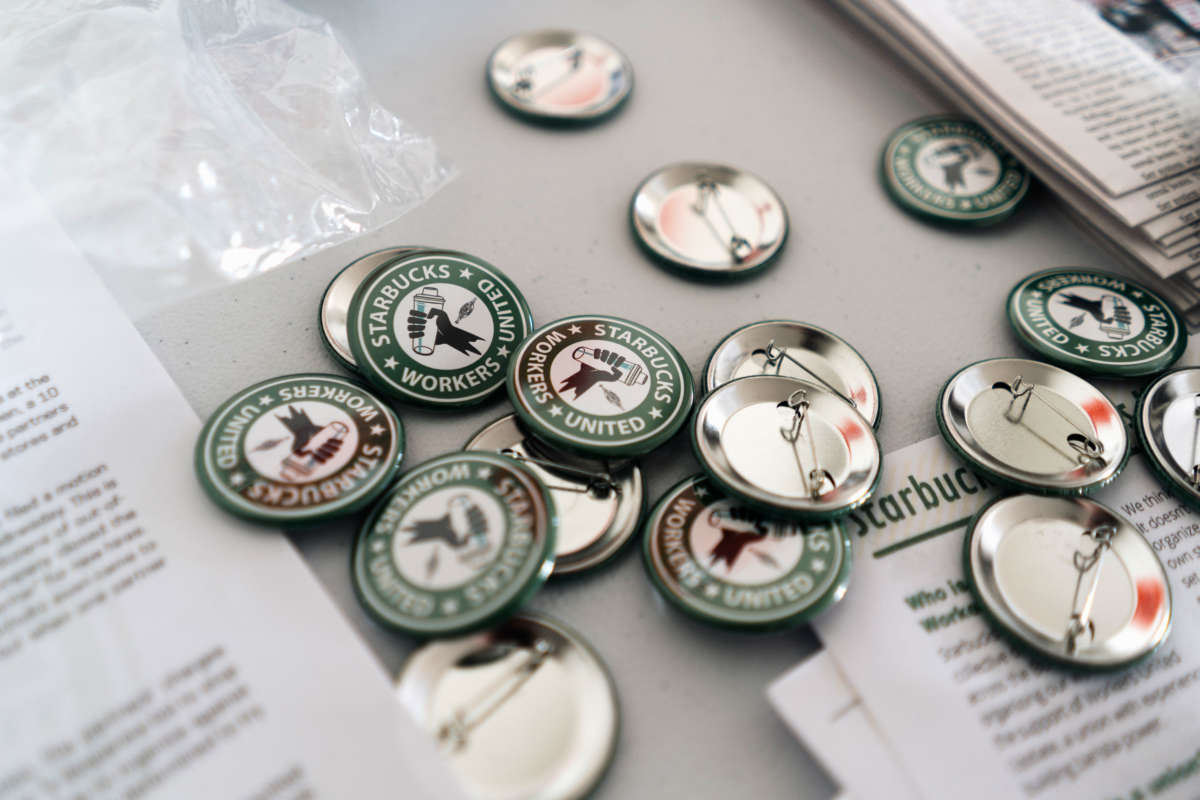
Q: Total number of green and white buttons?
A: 7